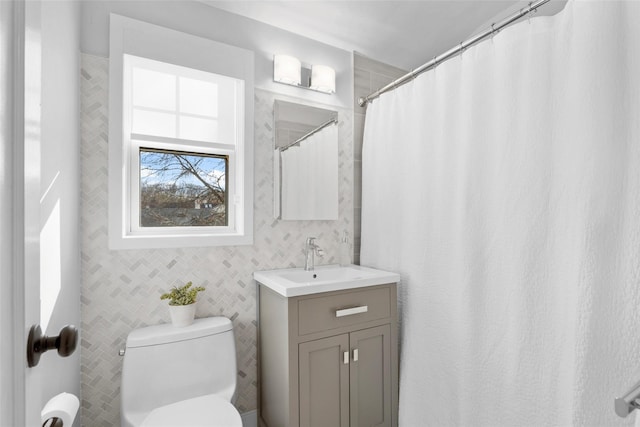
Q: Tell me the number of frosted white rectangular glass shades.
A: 2